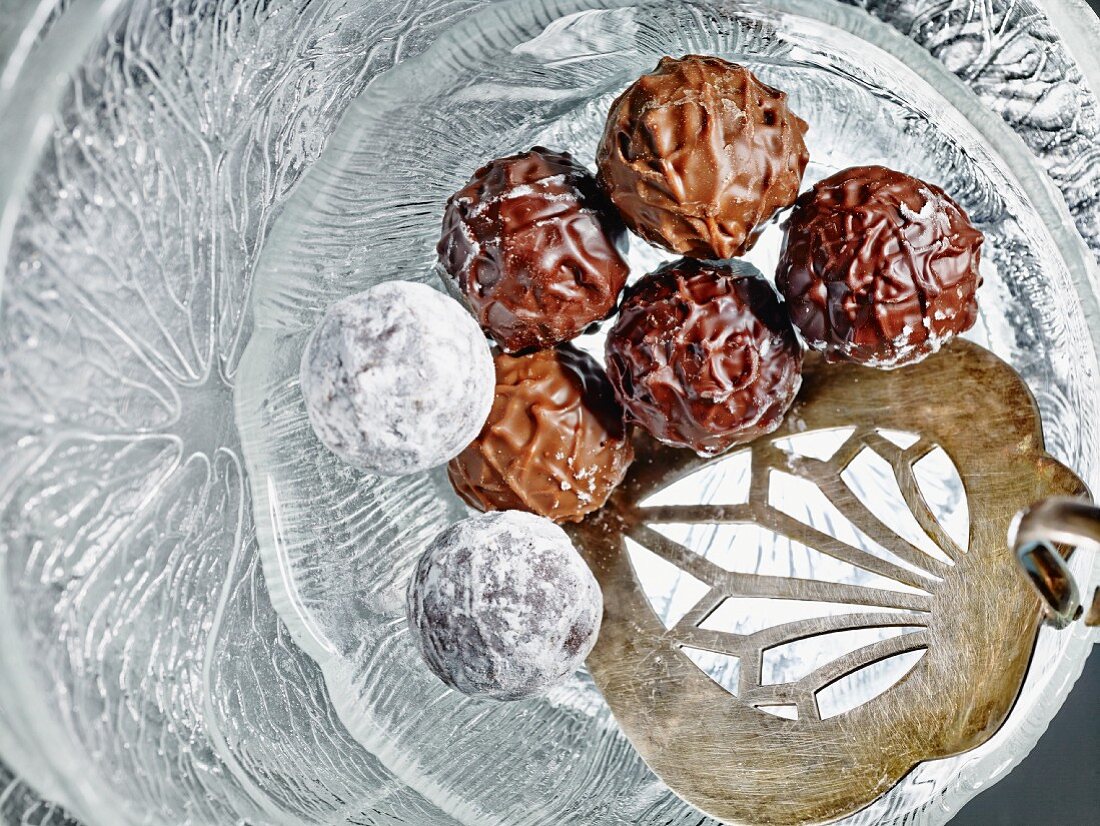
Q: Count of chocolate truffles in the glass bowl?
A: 7